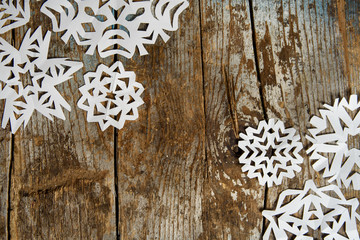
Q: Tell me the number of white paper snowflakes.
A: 7